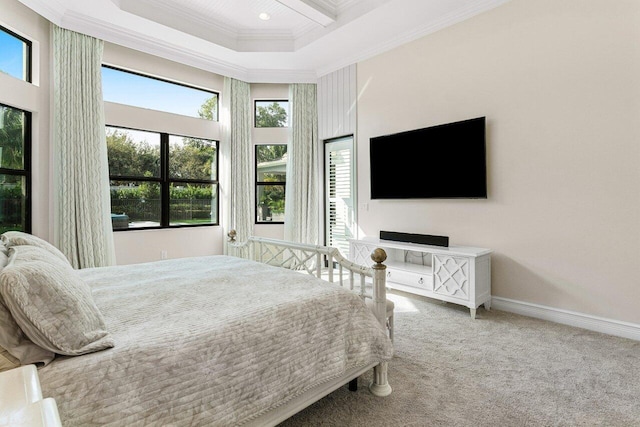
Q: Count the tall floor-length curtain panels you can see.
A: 3